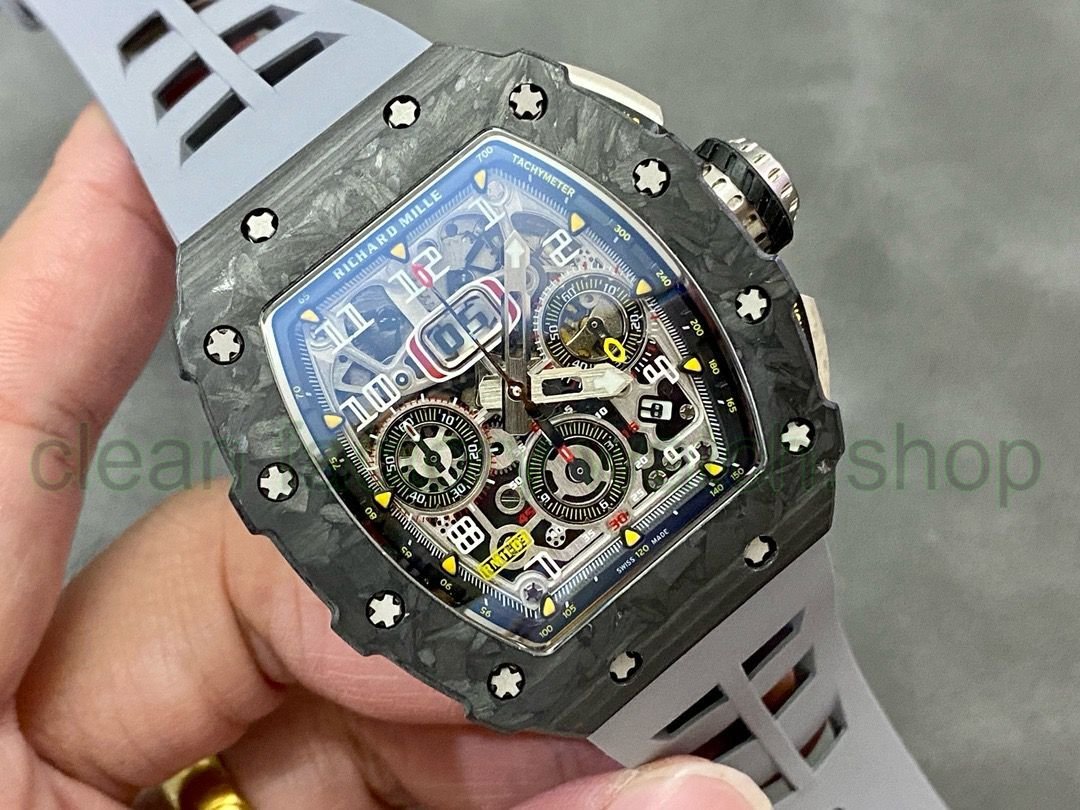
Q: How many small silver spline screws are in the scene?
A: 12